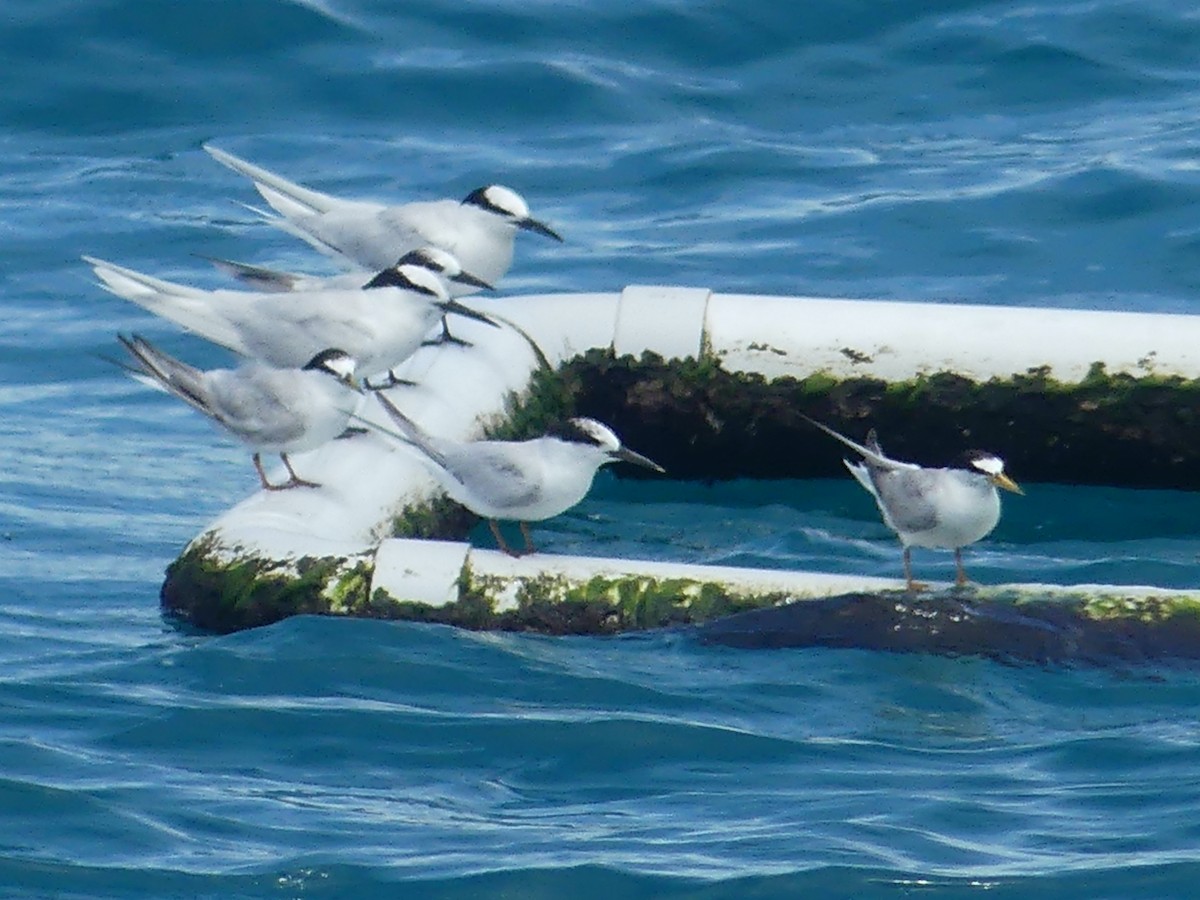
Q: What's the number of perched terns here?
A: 6